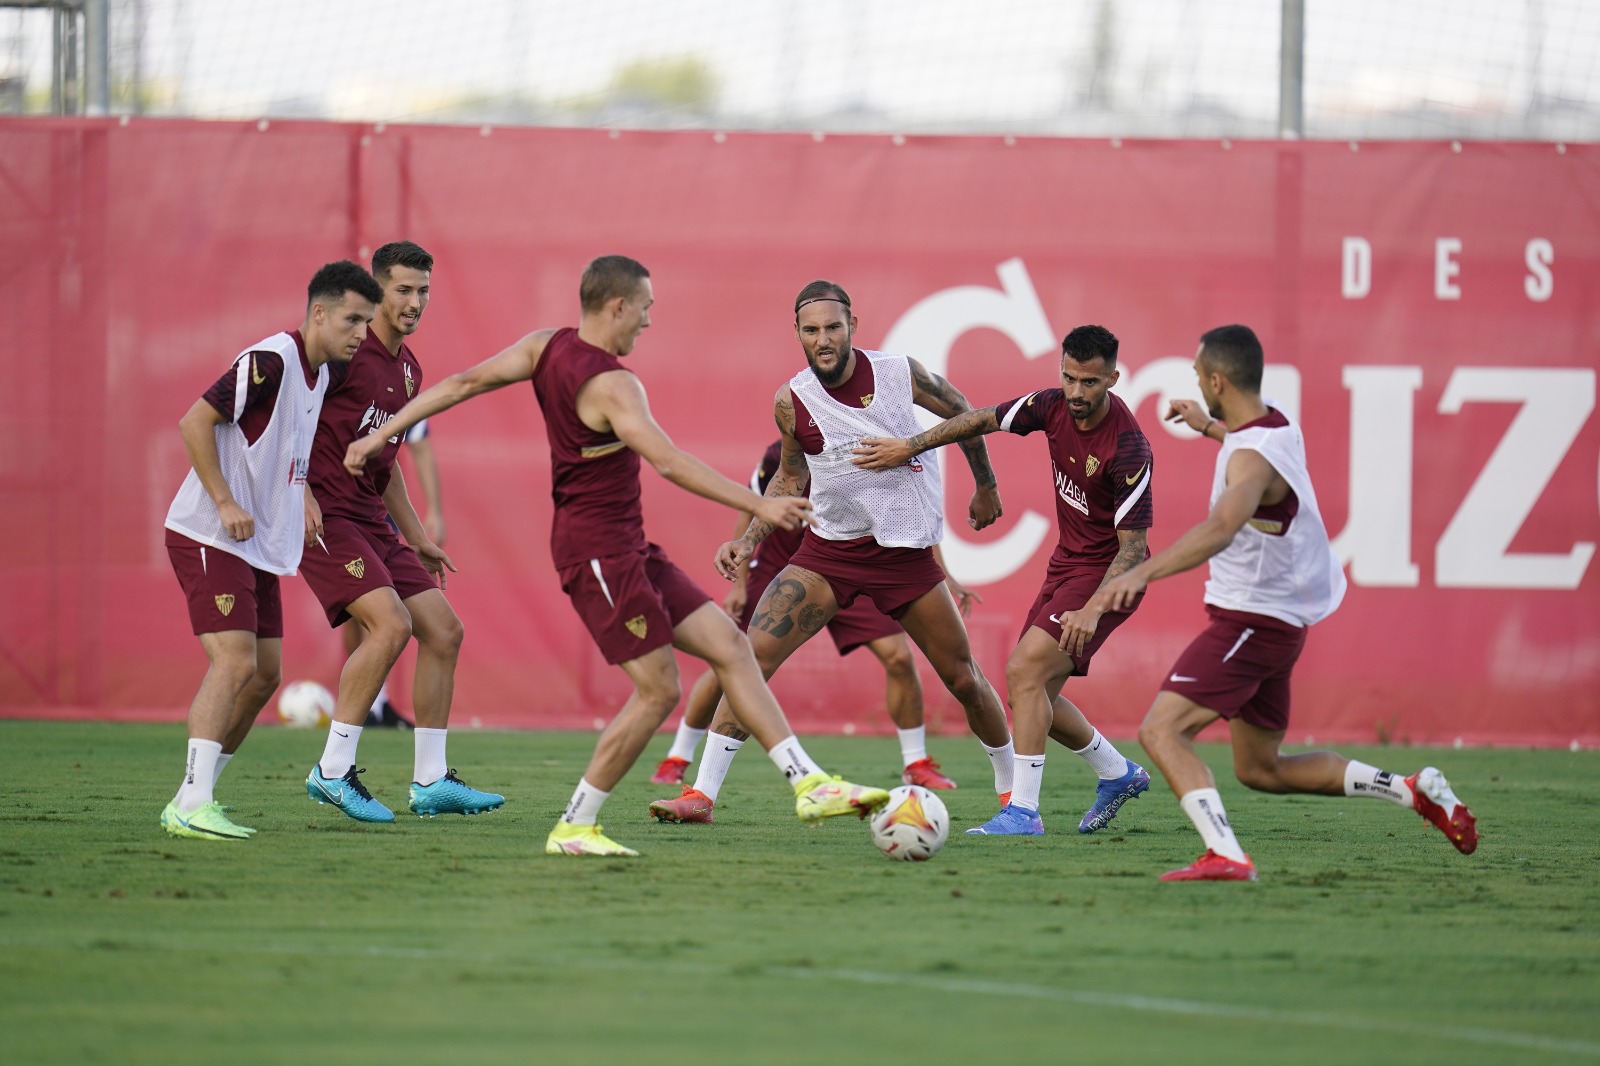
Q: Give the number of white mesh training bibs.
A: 3